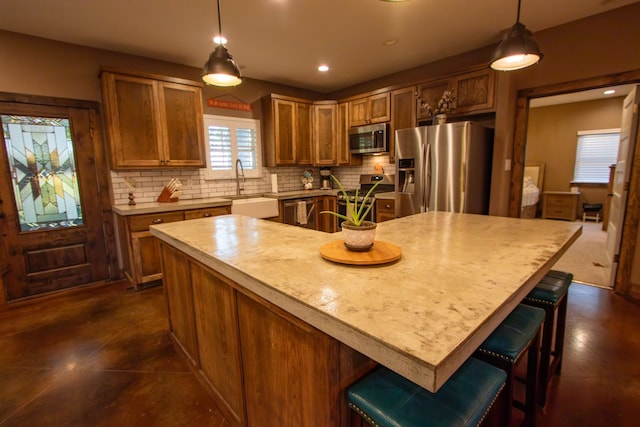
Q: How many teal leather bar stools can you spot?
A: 3